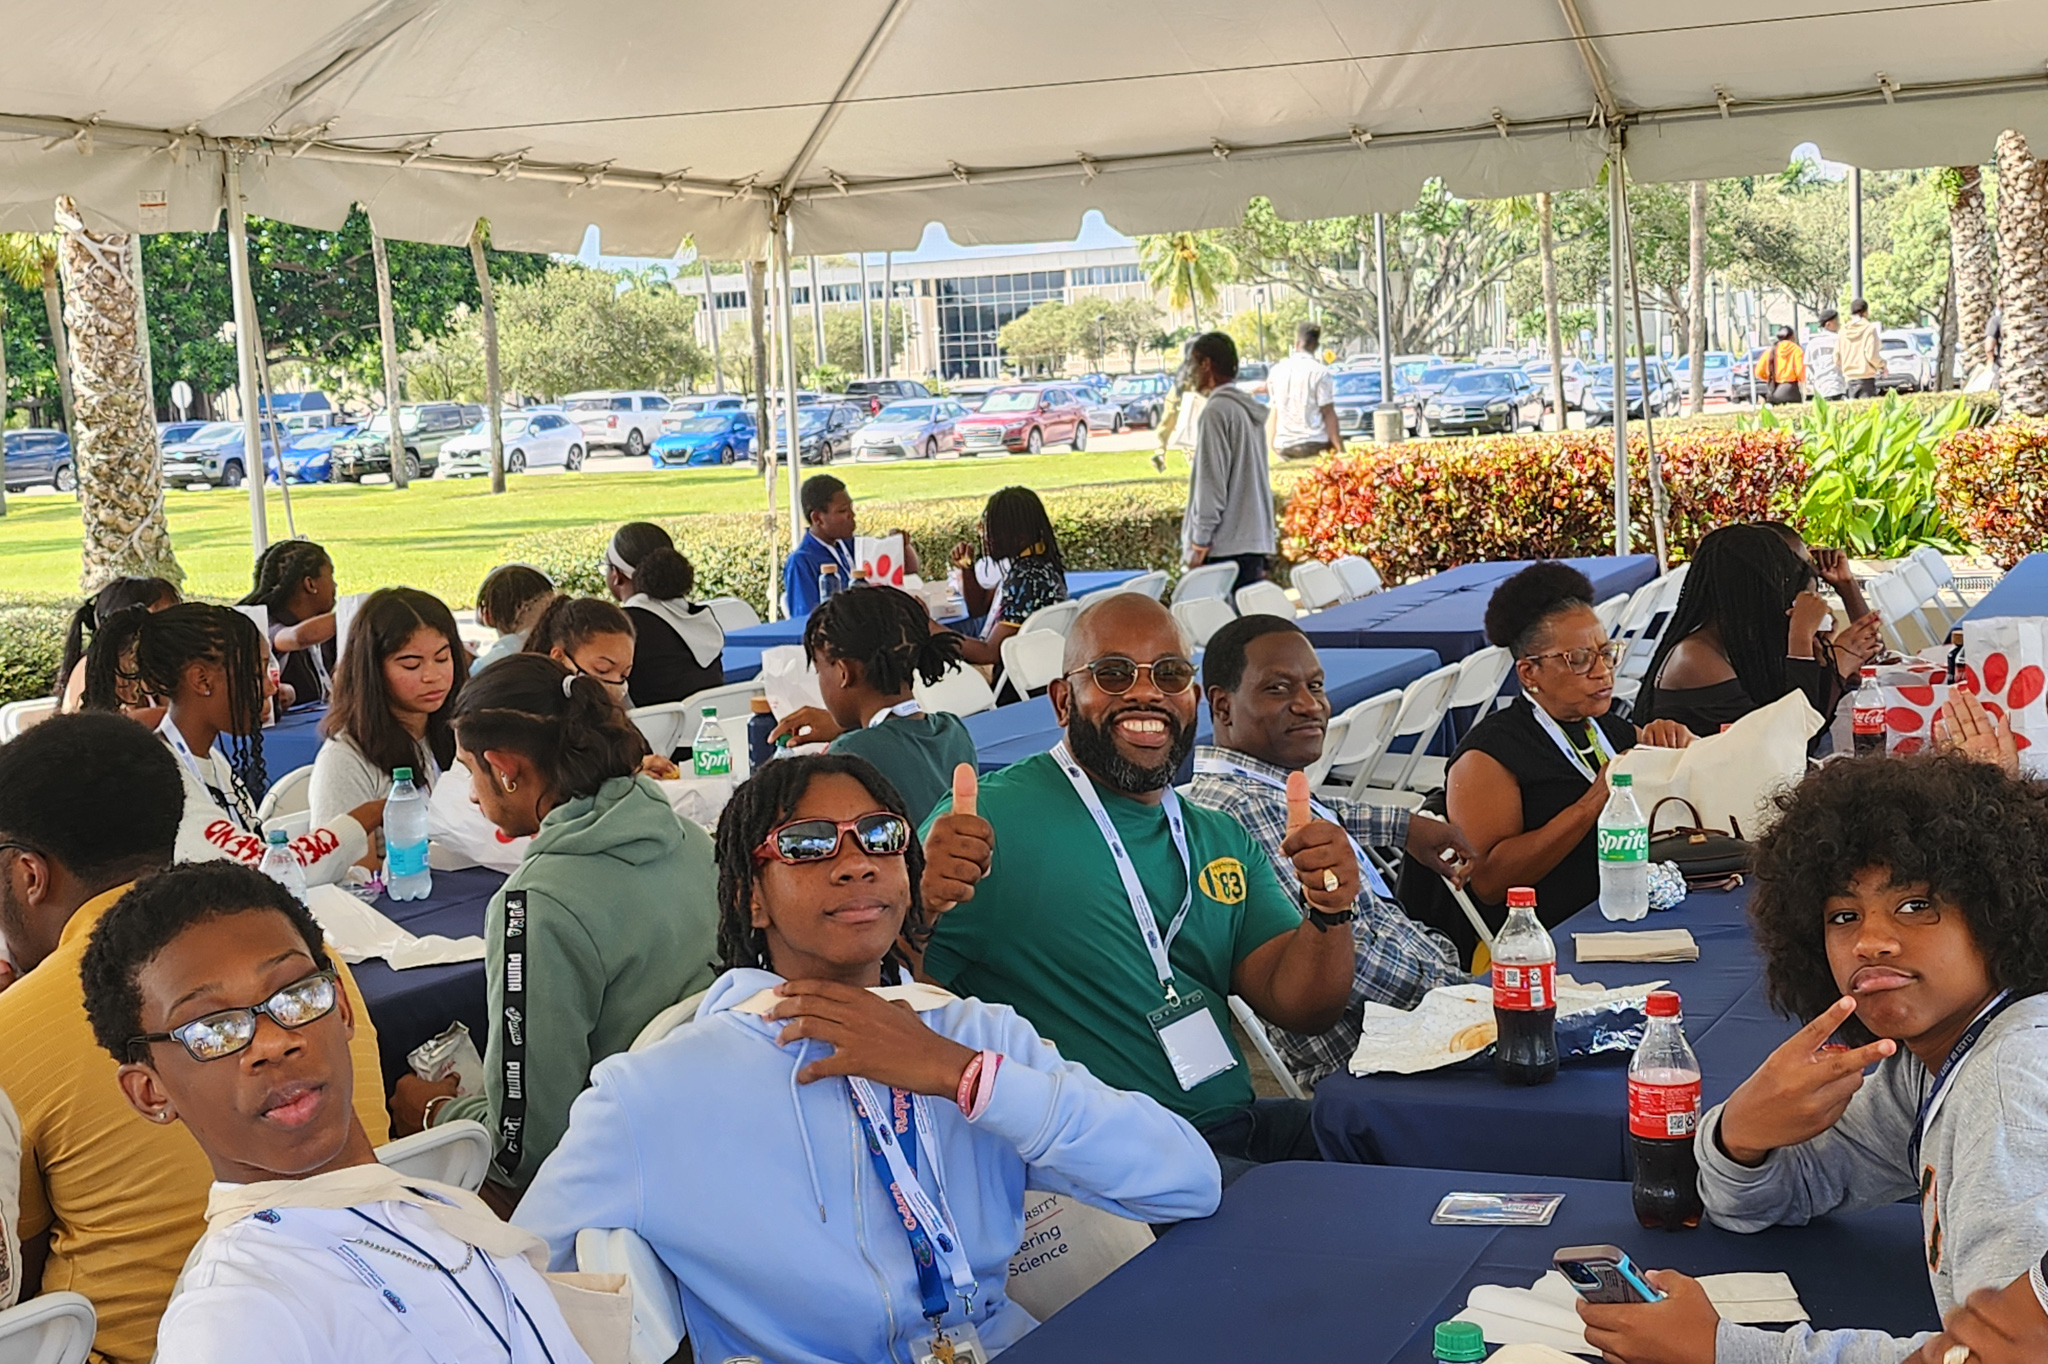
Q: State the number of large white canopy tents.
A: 1